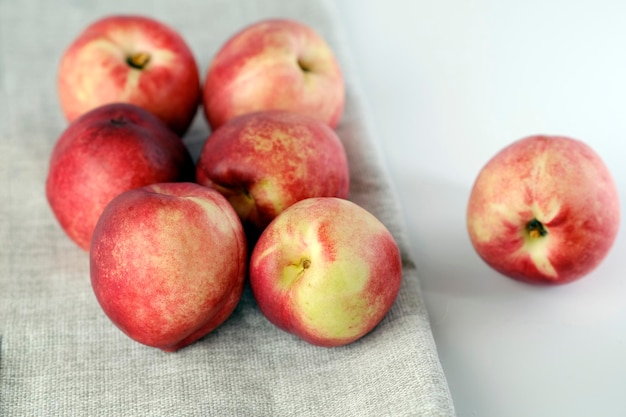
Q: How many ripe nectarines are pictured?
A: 7